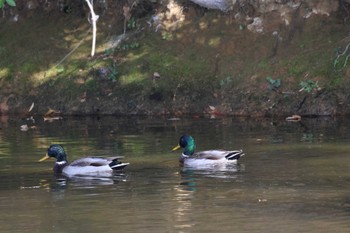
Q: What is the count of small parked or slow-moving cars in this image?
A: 0